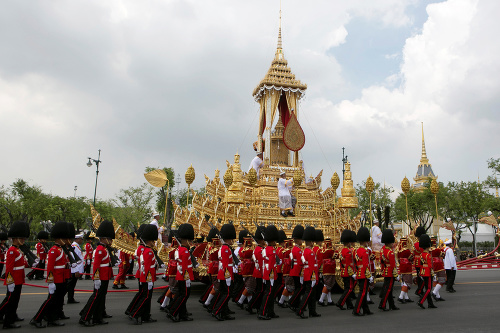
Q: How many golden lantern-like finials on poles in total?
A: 8